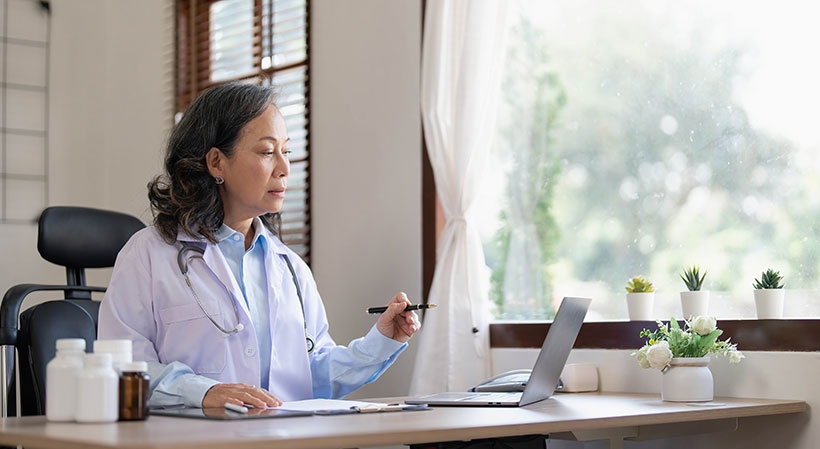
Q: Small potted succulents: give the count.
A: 3